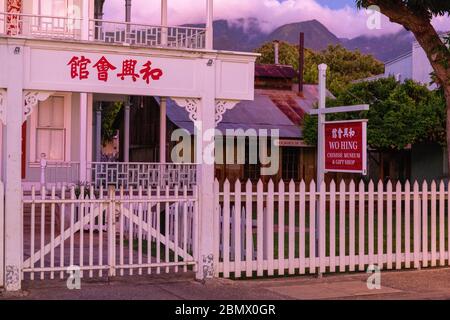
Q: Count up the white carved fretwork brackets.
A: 4